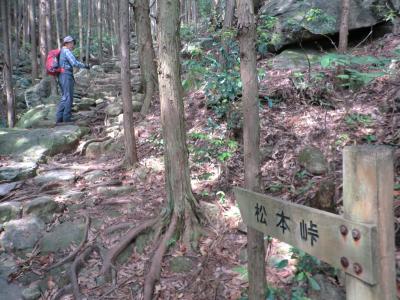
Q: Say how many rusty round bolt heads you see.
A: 4